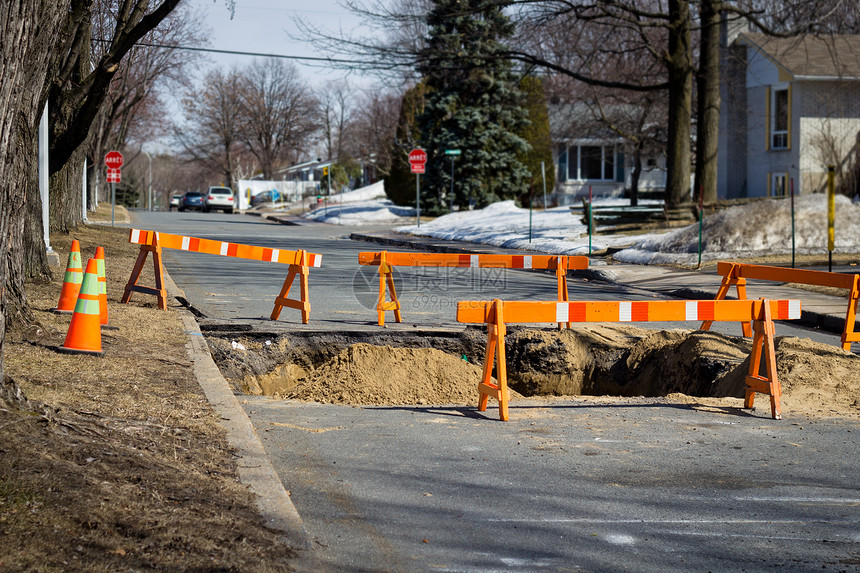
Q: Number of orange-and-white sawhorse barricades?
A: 4